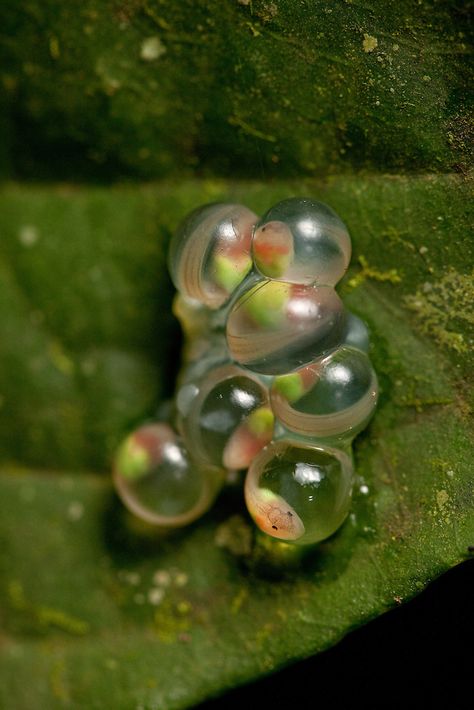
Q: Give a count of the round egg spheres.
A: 7